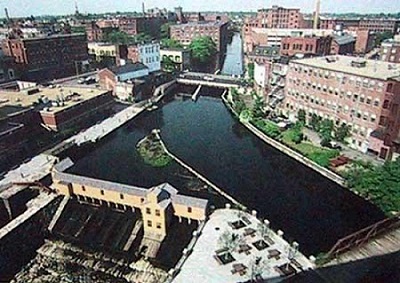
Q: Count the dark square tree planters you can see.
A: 4